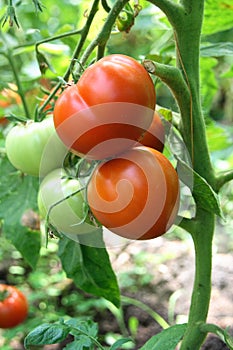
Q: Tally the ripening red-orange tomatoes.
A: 4